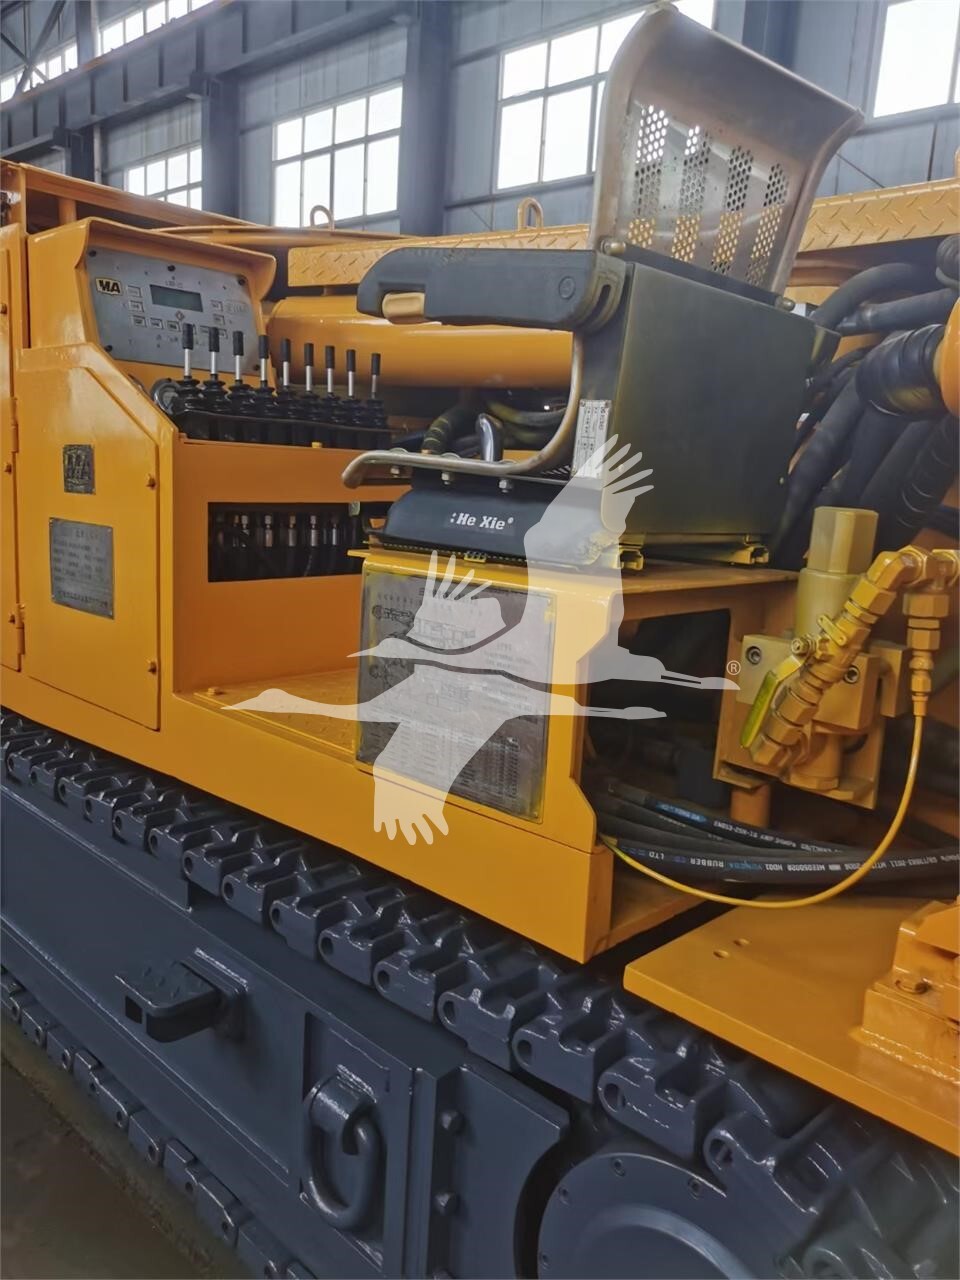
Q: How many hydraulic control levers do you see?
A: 9